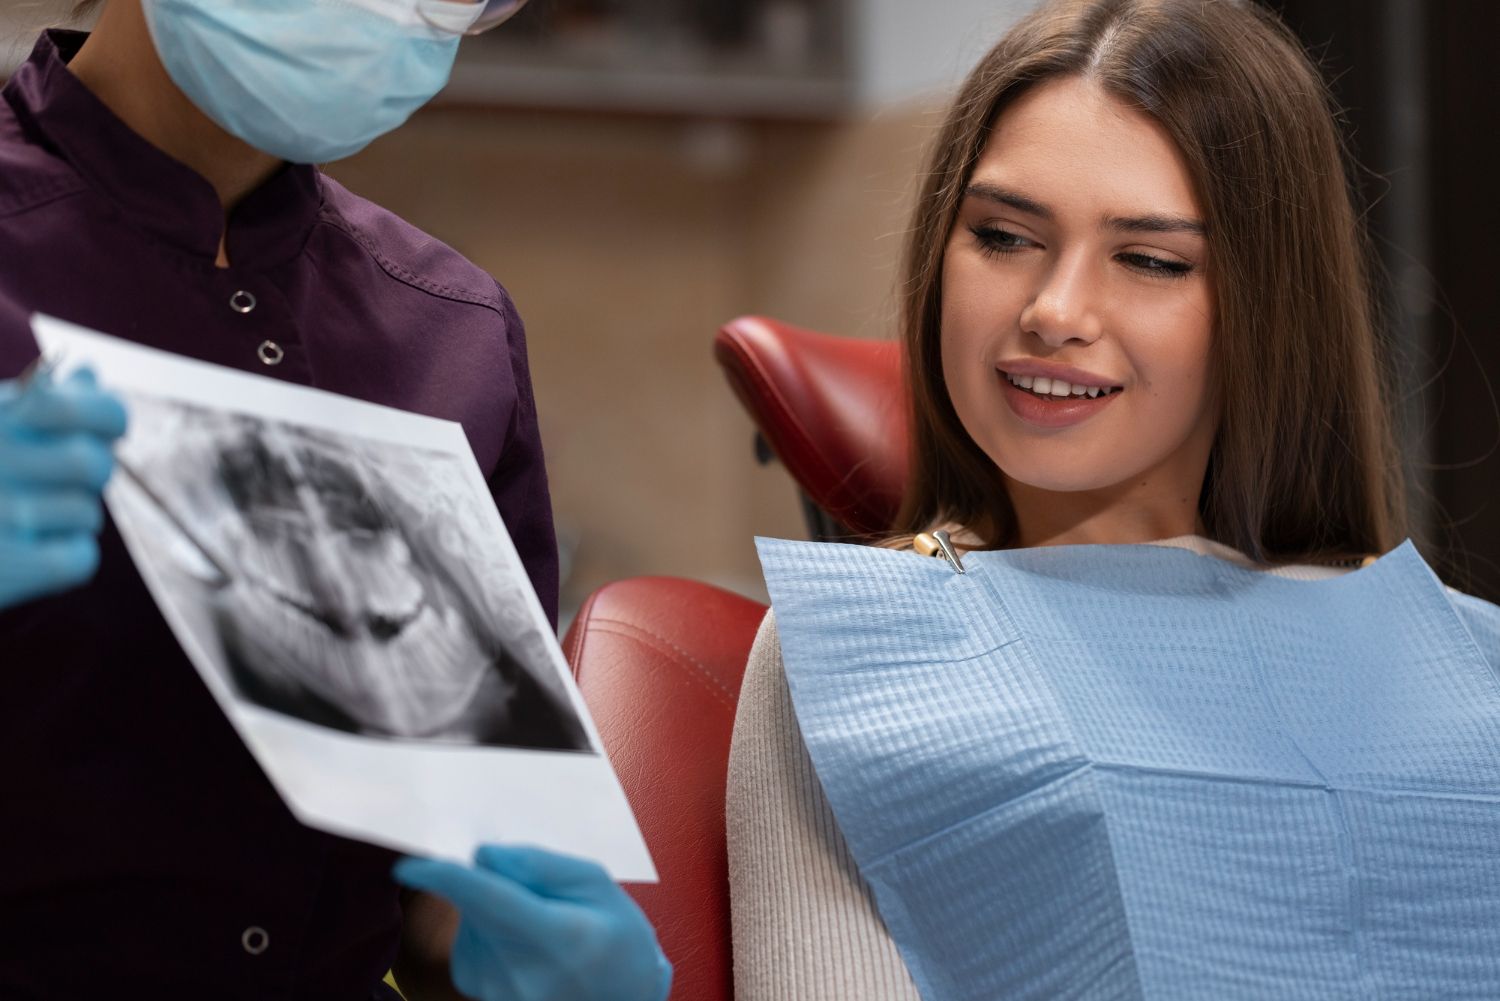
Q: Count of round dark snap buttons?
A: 3